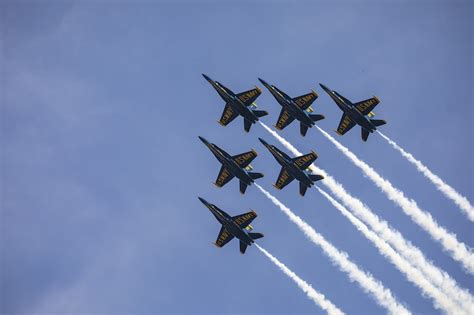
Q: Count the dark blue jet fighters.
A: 6